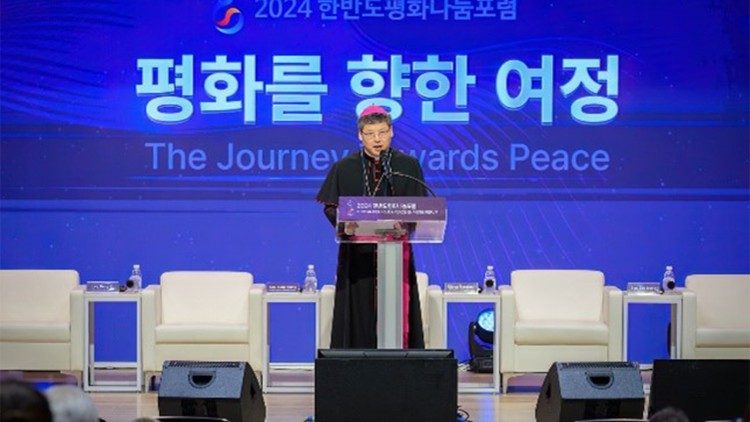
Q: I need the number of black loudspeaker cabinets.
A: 2